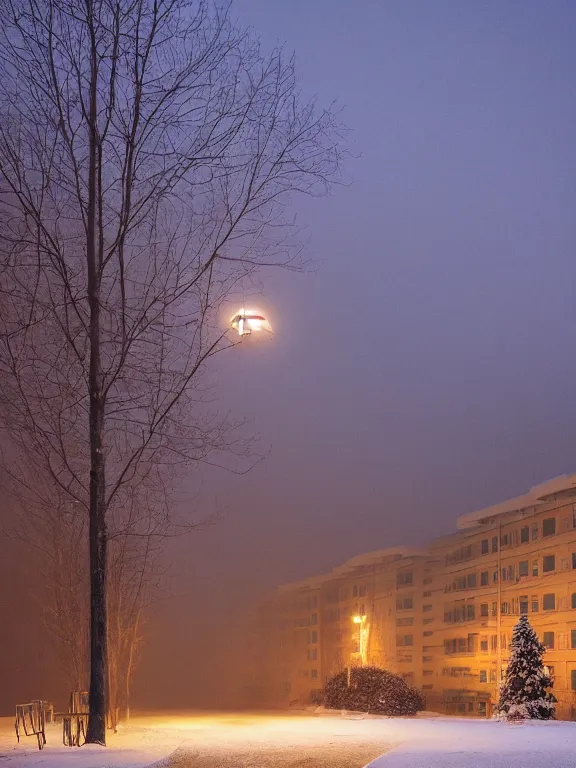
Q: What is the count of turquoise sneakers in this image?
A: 0